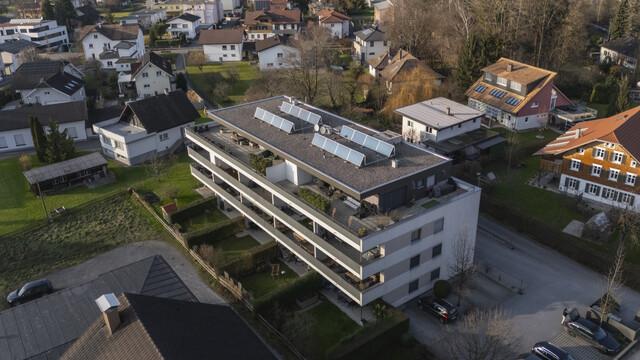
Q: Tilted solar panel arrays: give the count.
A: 4